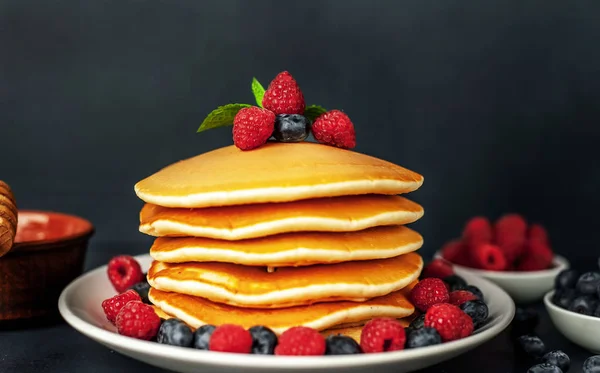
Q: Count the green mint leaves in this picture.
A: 3